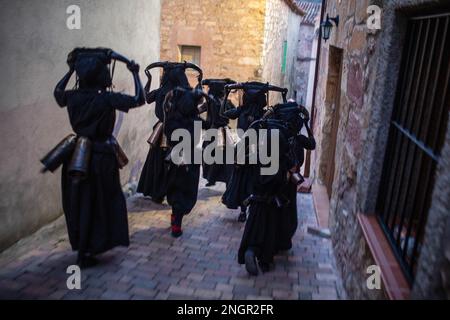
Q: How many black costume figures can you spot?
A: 7